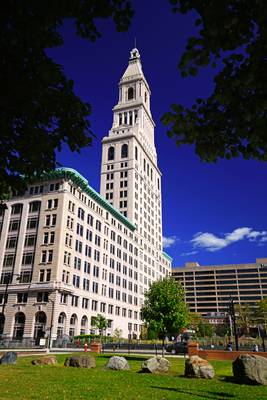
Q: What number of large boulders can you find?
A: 7